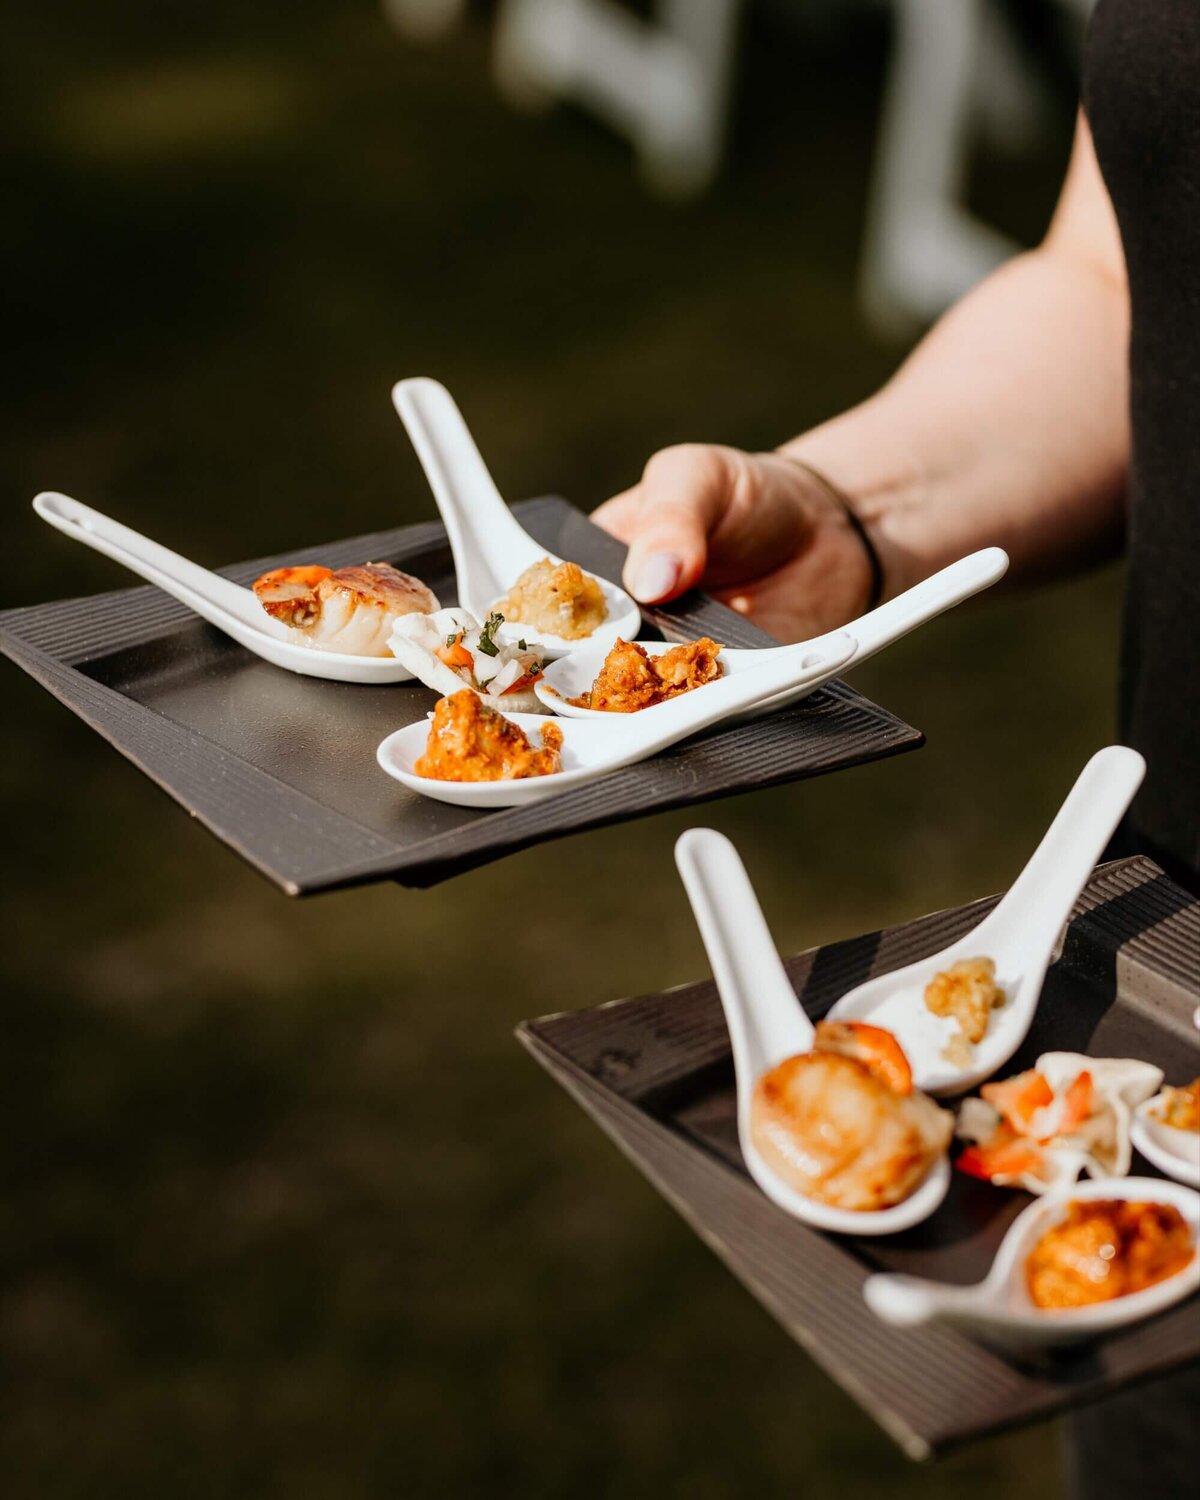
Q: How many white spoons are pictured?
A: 8